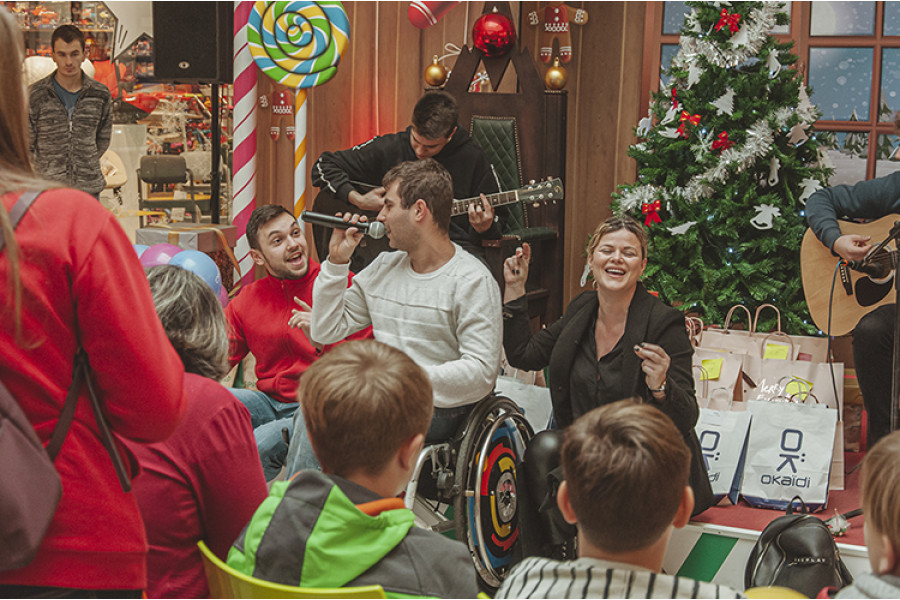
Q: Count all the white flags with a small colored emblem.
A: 0